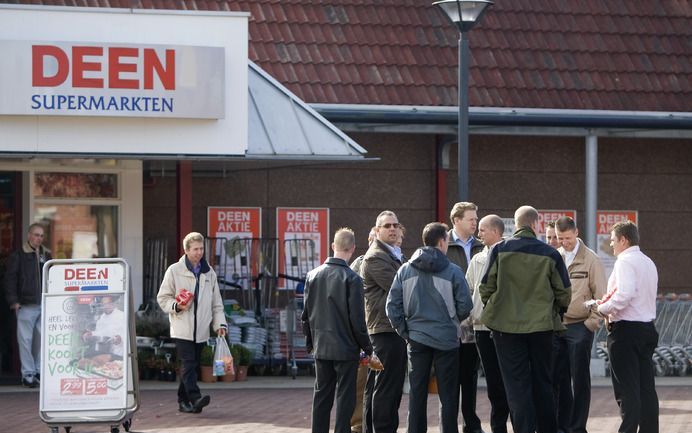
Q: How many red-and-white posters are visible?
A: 4